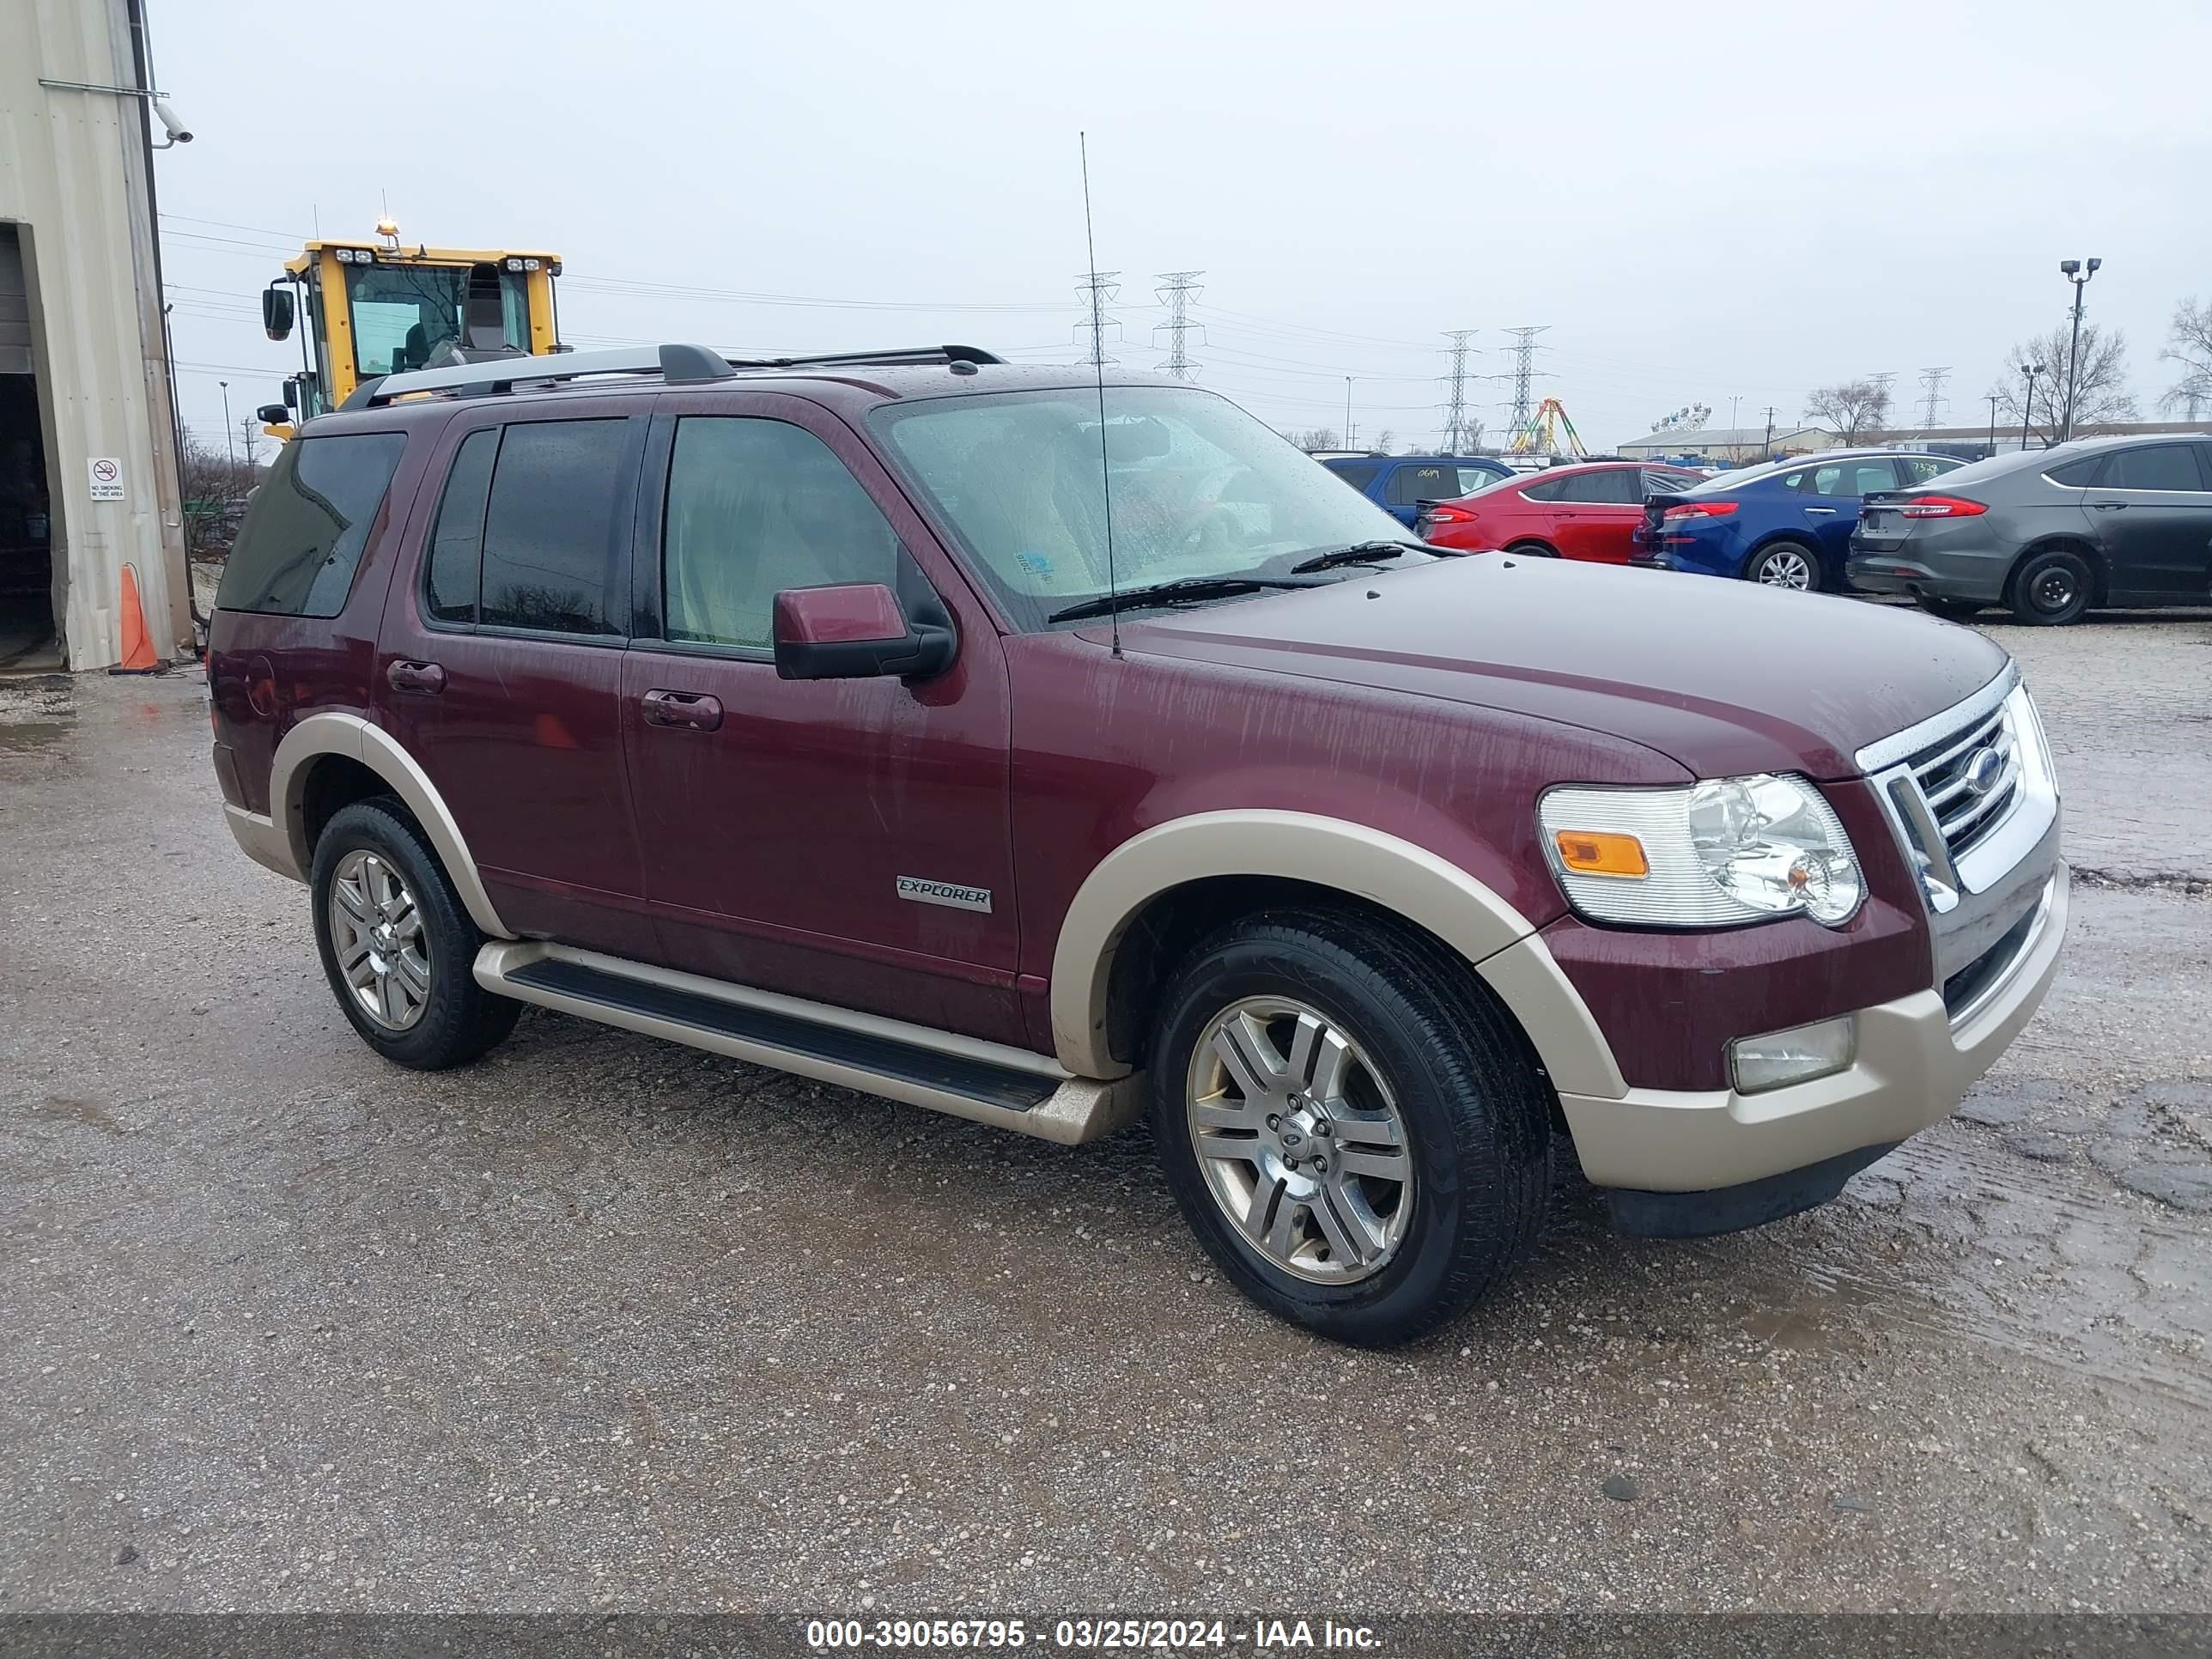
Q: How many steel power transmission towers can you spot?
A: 6